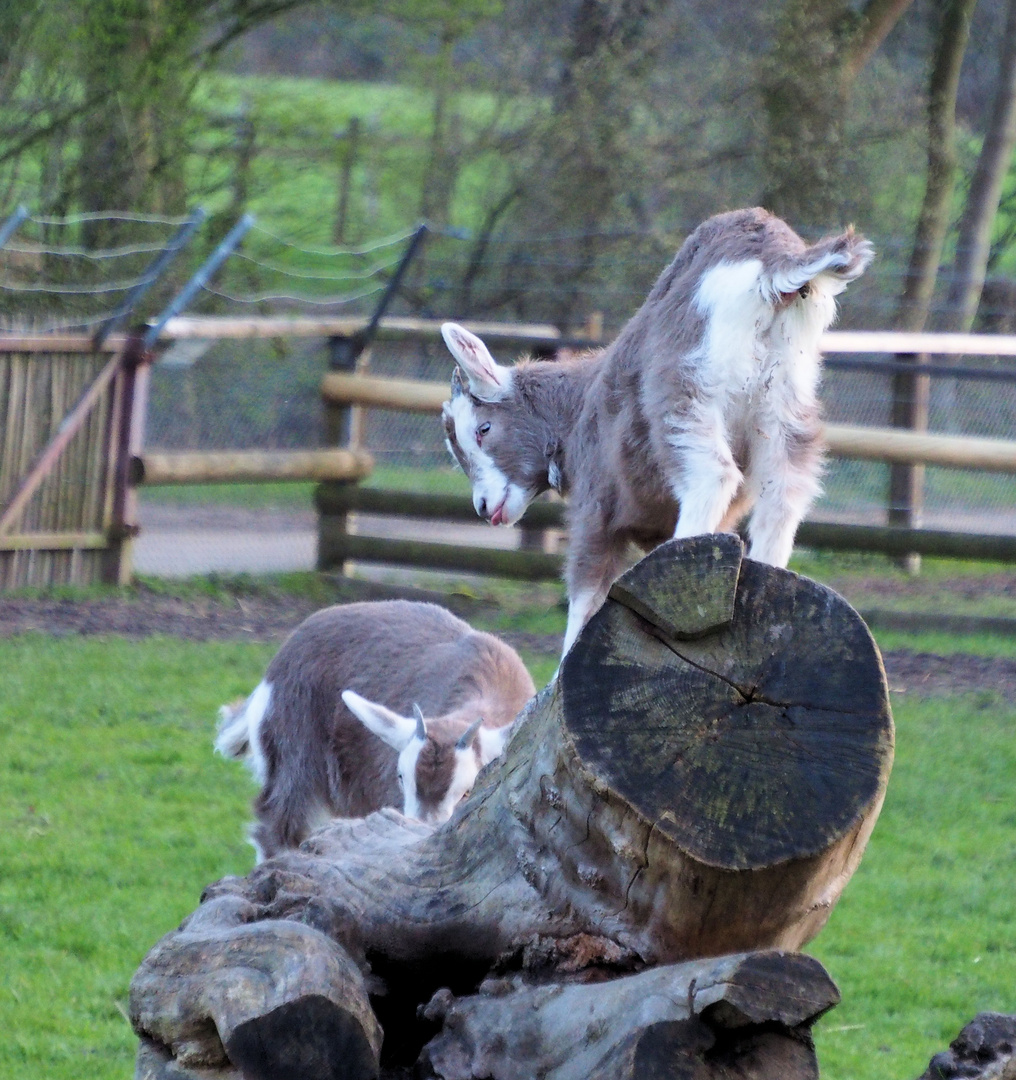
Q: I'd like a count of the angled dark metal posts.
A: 4